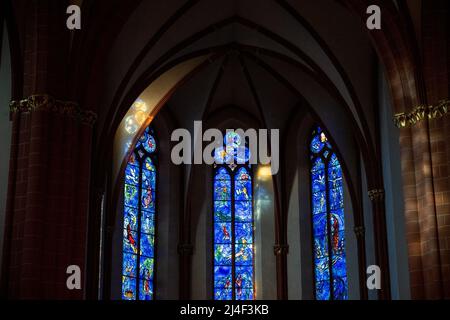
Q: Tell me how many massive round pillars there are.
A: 2